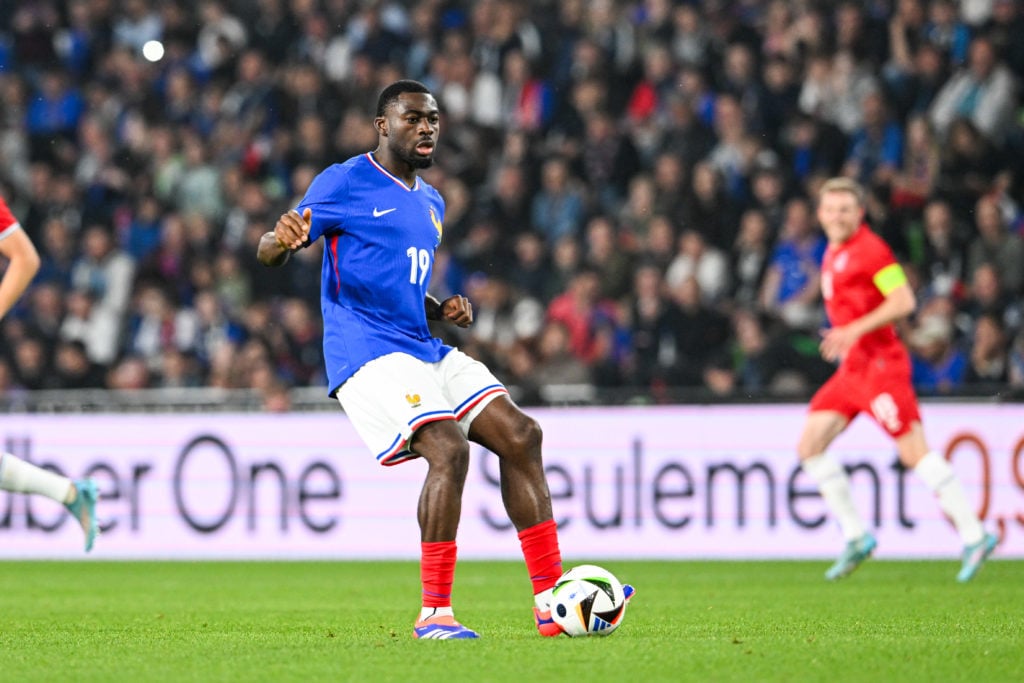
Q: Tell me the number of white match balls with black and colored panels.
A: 1